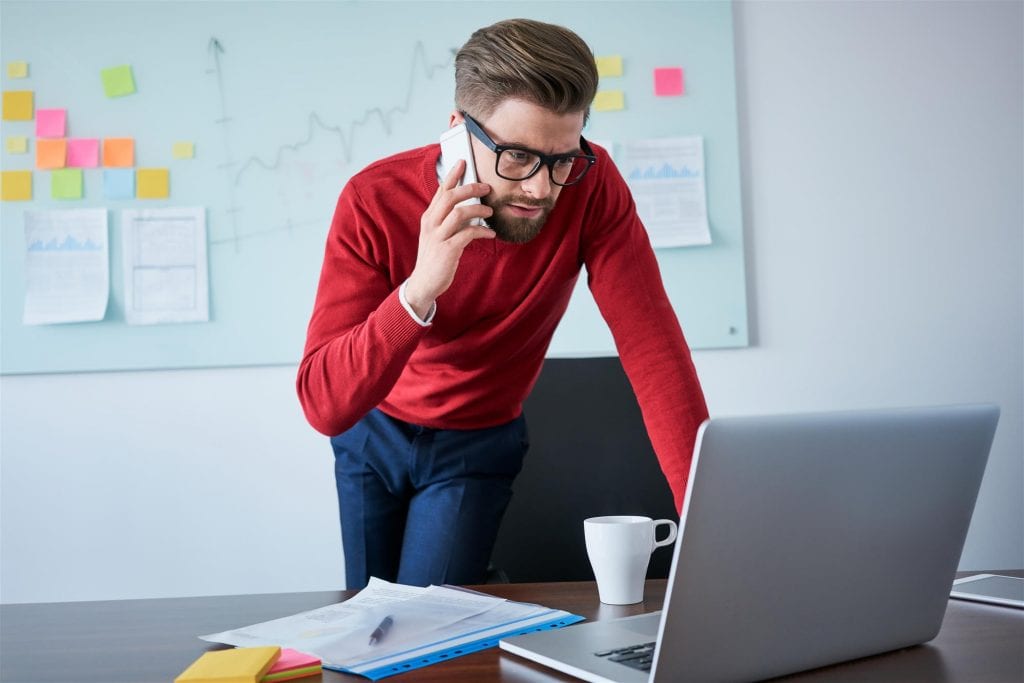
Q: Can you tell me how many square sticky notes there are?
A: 11